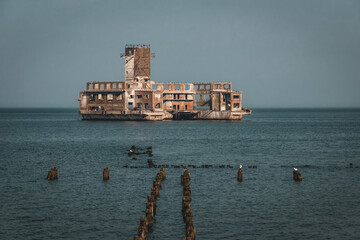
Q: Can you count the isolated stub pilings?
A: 4